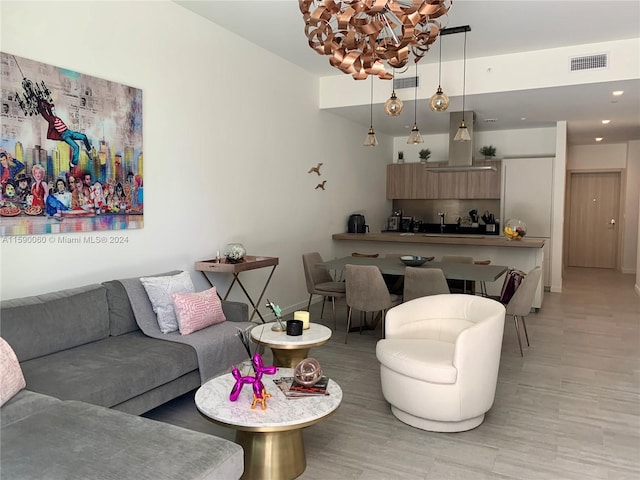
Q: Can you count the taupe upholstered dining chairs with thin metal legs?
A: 6